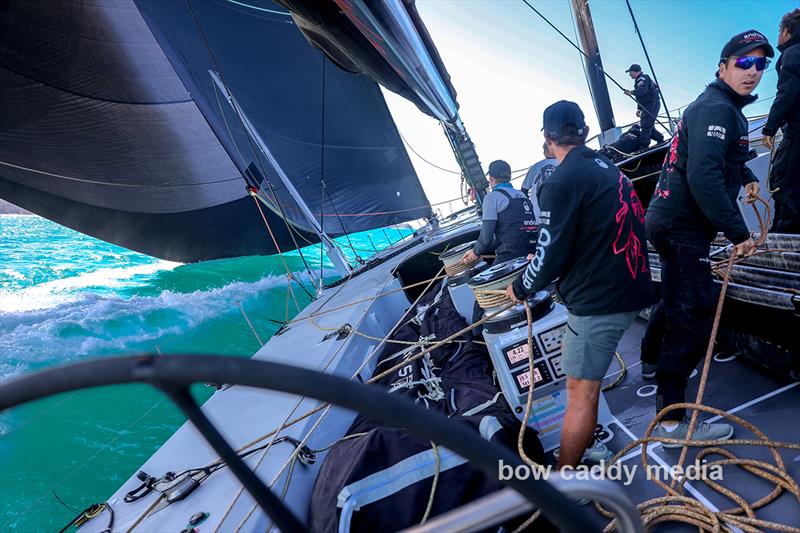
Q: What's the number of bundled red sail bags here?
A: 0